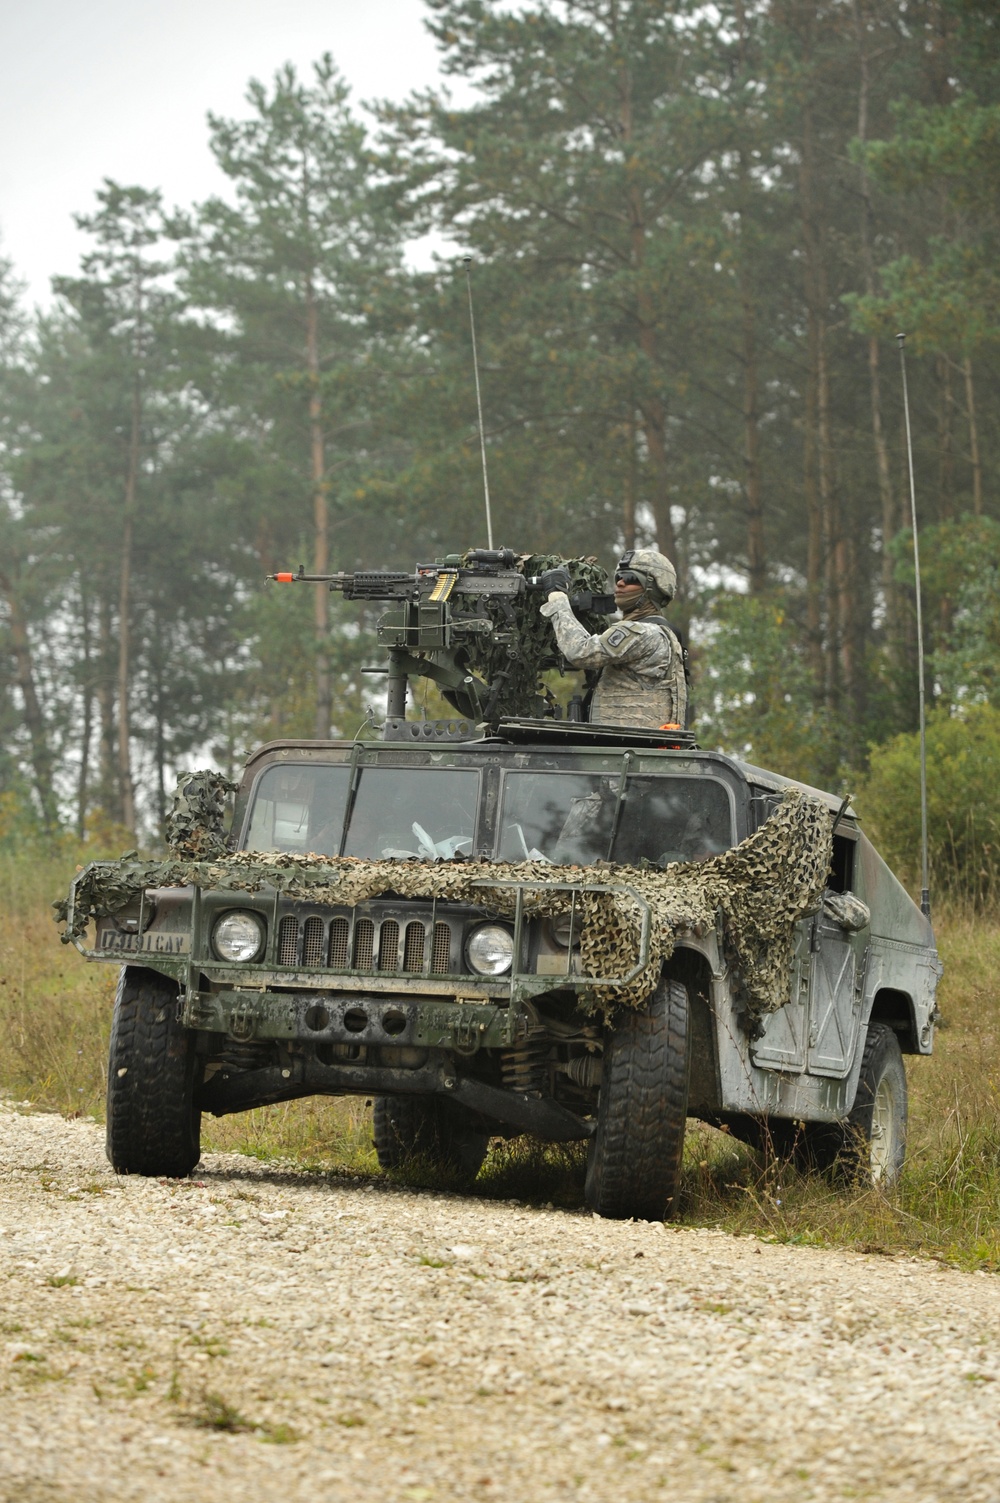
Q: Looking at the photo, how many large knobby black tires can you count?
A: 4